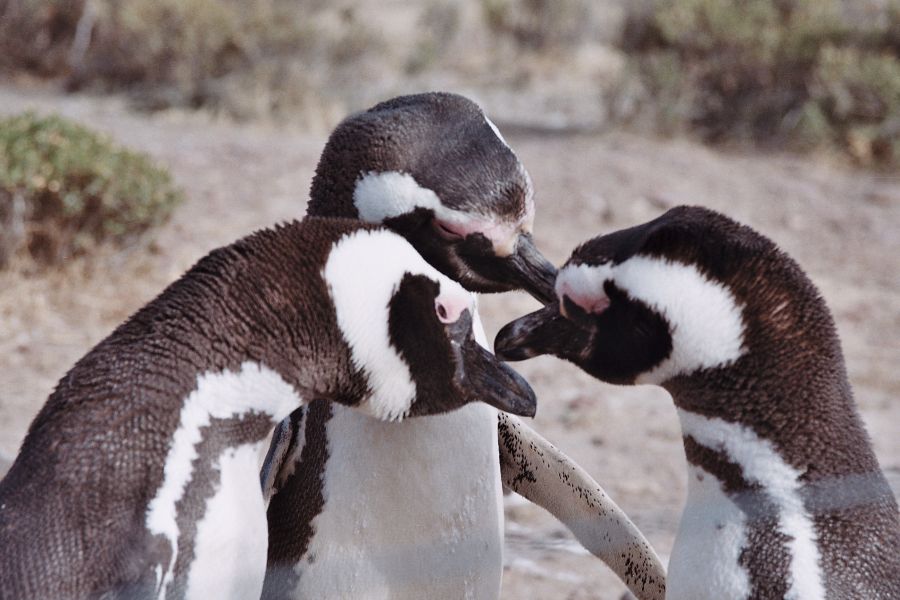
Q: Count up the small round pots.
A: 0